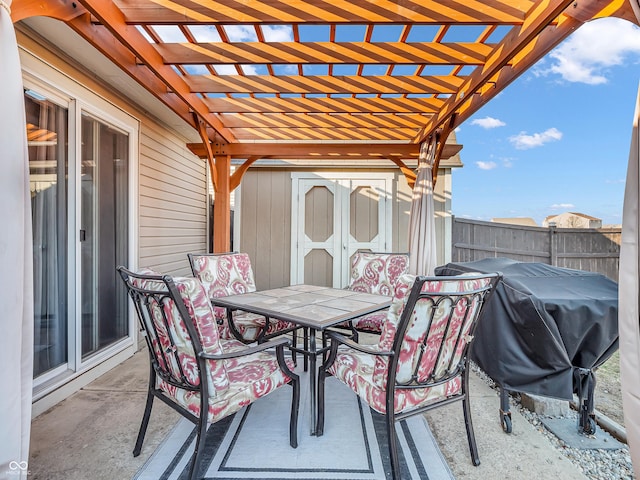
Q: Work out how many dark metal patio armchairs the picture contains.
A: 4